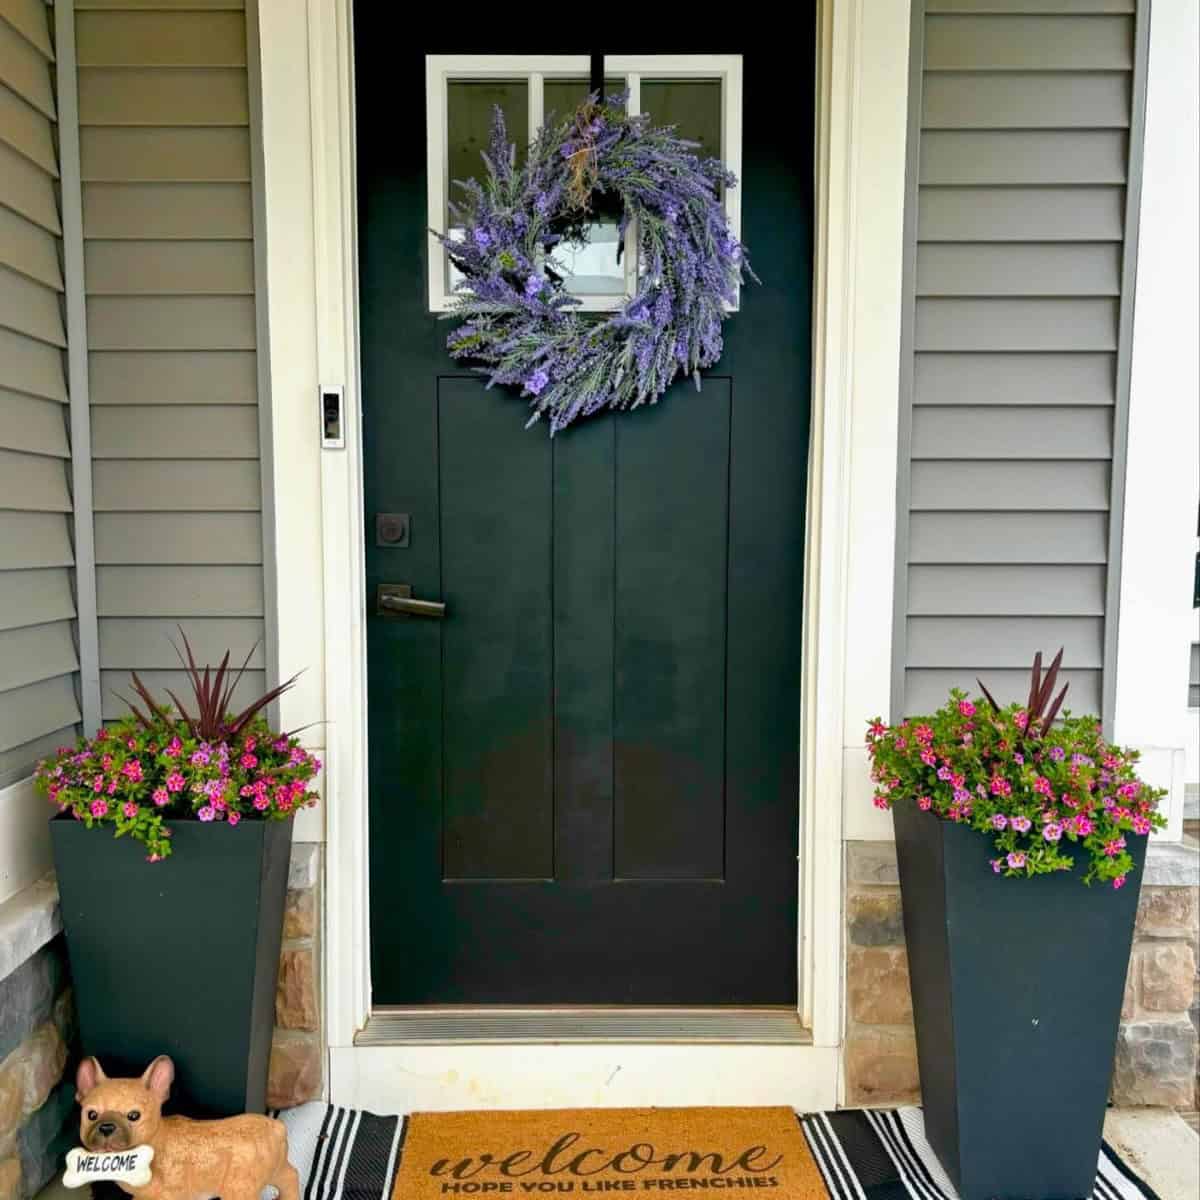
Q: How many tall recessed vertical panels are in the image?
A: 2